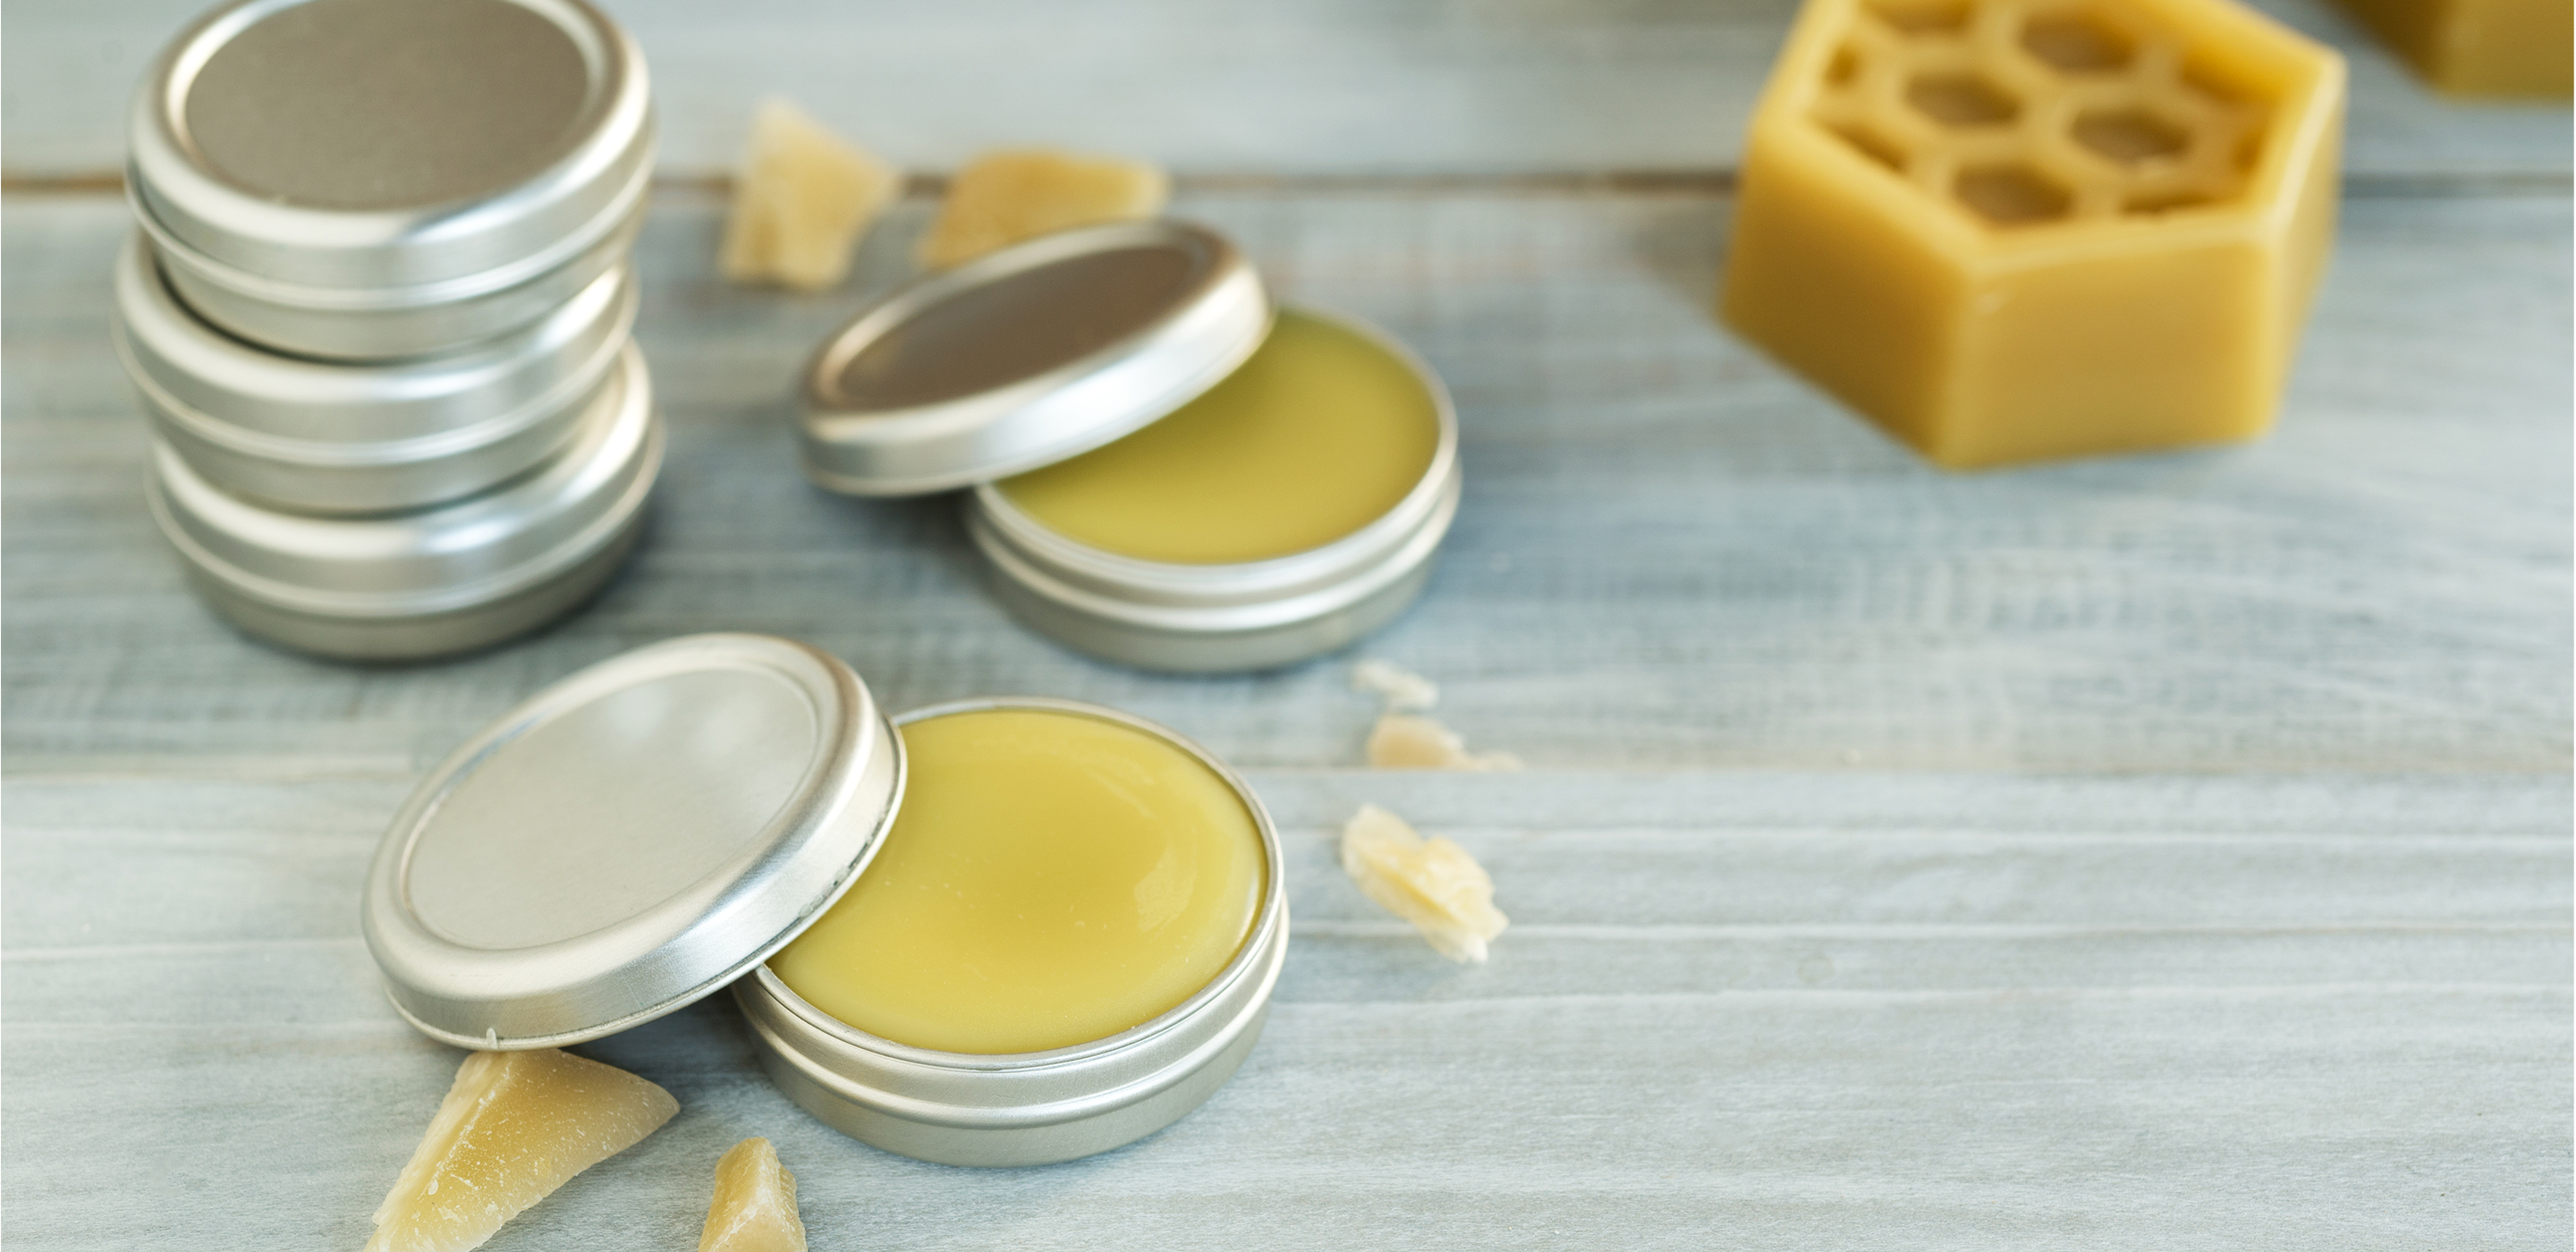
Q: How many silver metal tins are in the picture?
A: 5